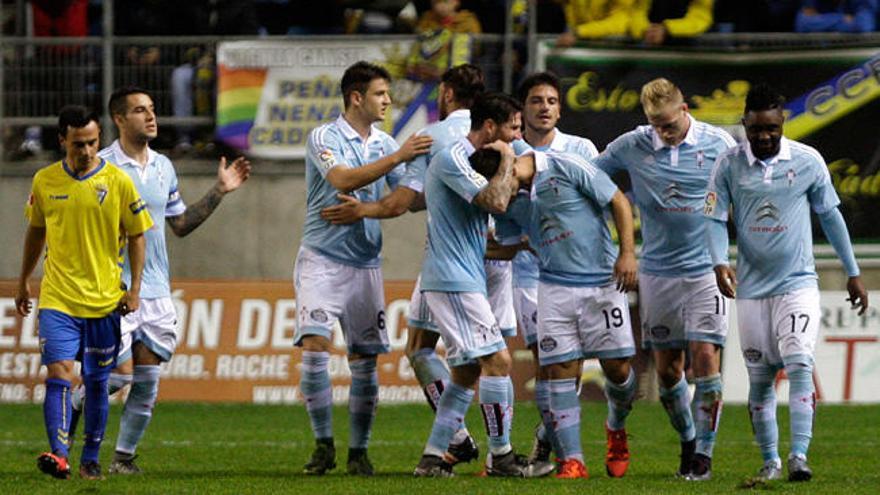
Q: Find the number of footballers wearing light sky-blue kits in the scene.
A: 8